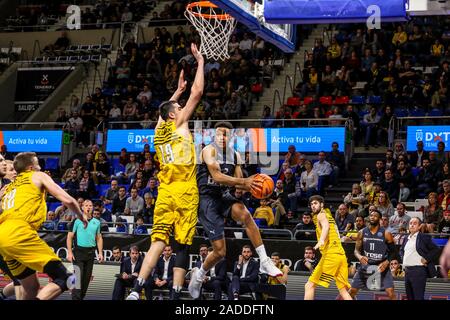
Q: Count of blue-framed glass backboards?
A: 1